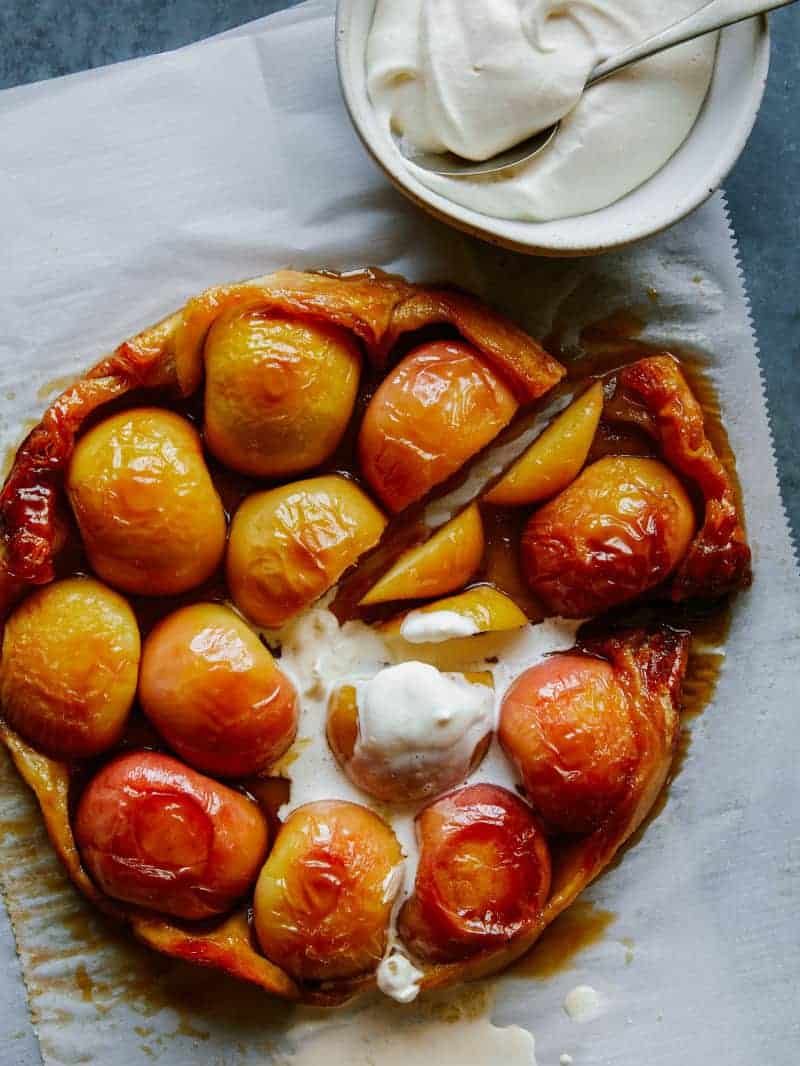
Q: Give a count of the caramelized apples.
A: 12